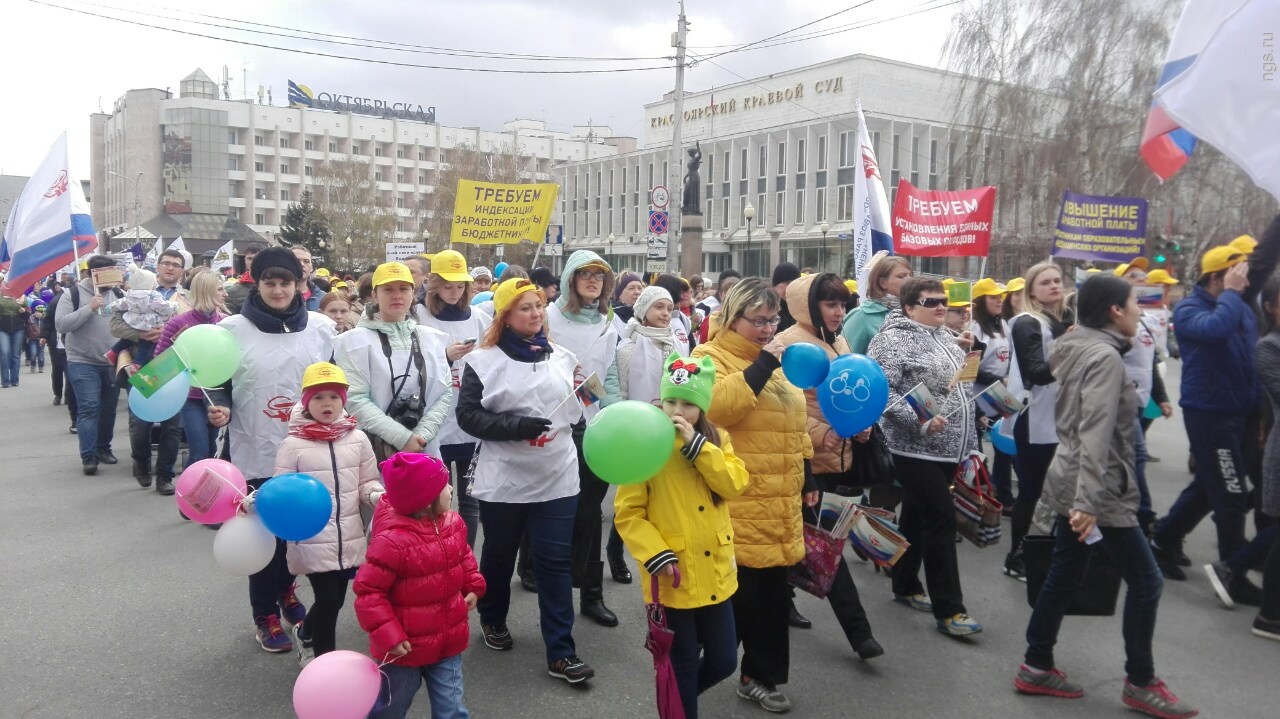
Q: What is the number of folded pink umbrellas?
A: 1